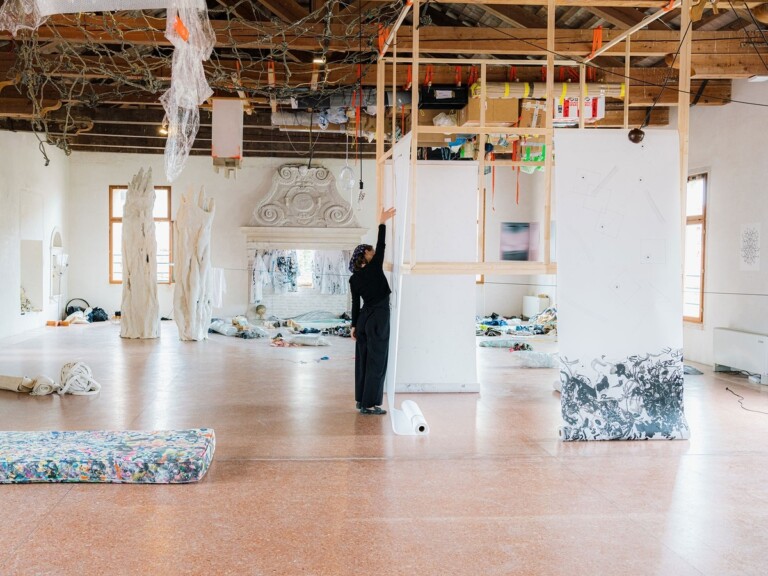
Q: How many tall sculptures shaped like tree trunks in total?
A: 2